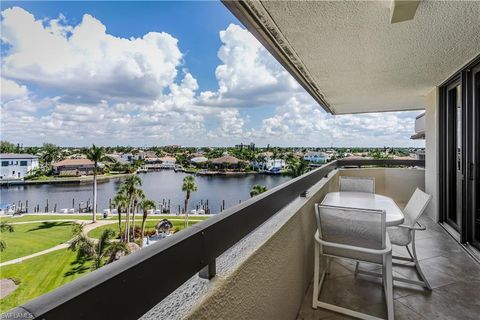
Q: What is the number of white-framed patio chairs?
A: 3